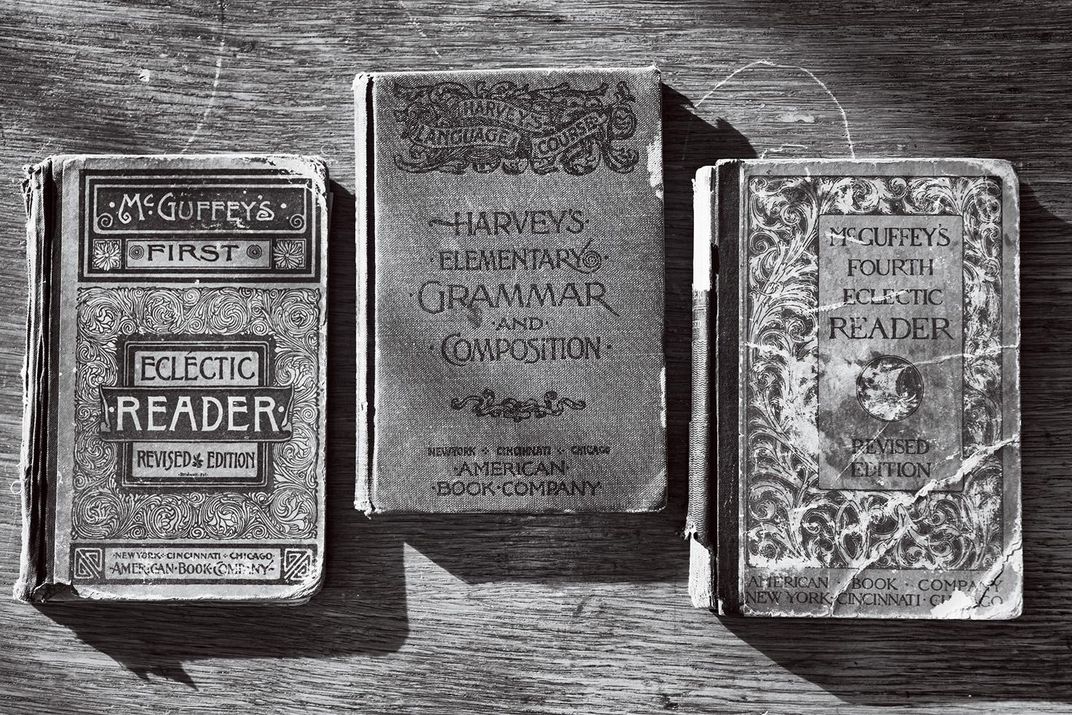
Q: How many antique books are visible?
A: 3